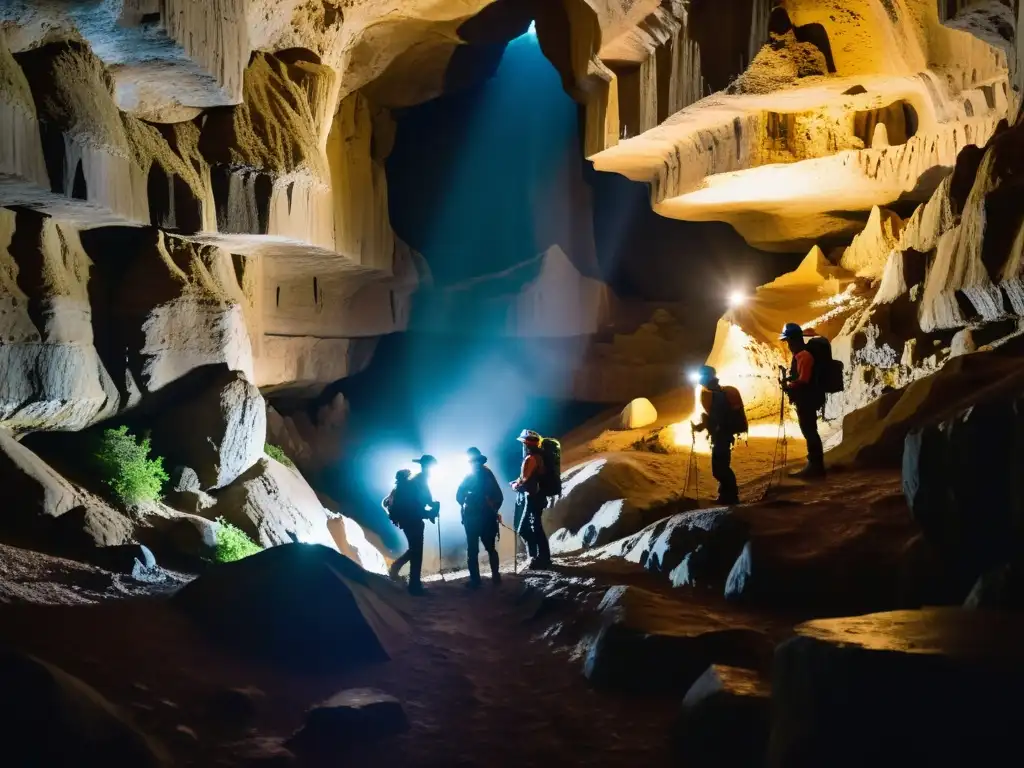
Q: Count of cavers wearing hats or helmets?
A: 5